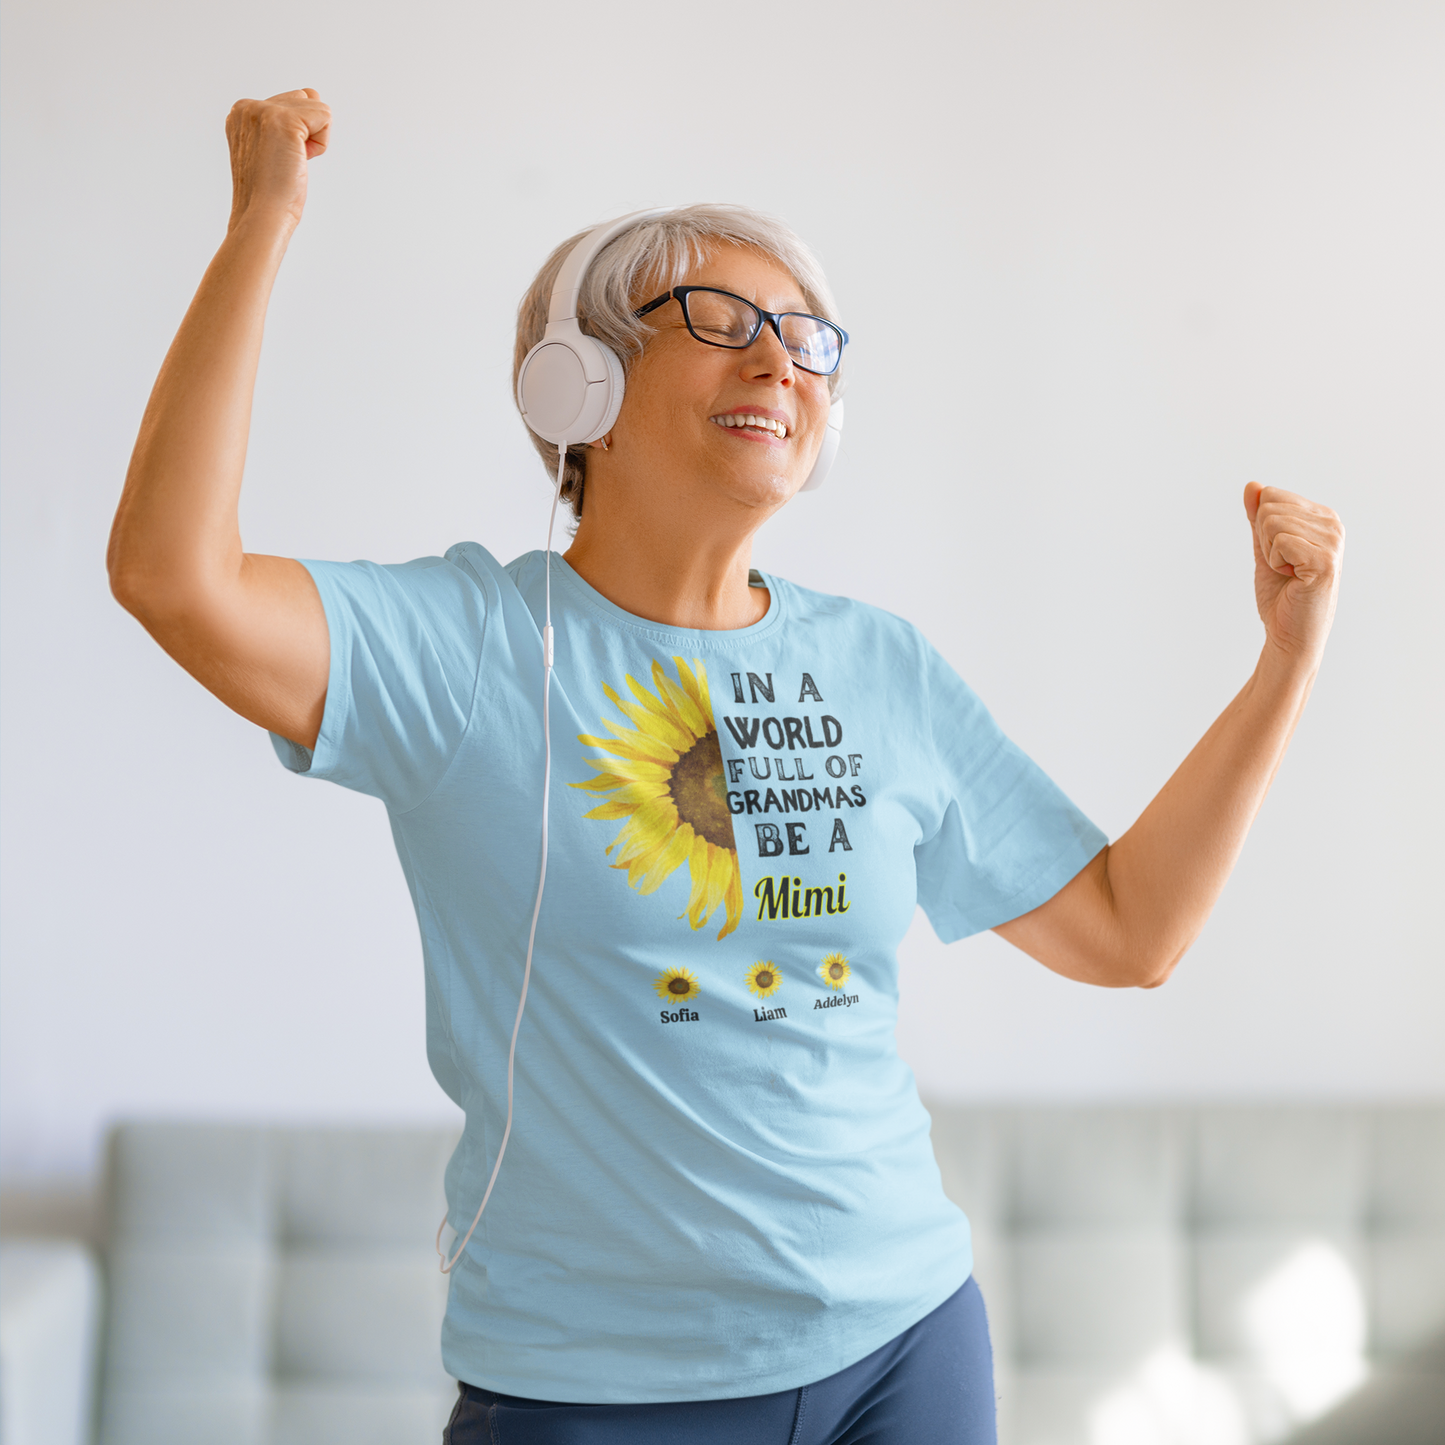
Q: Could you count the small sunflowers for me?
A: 3